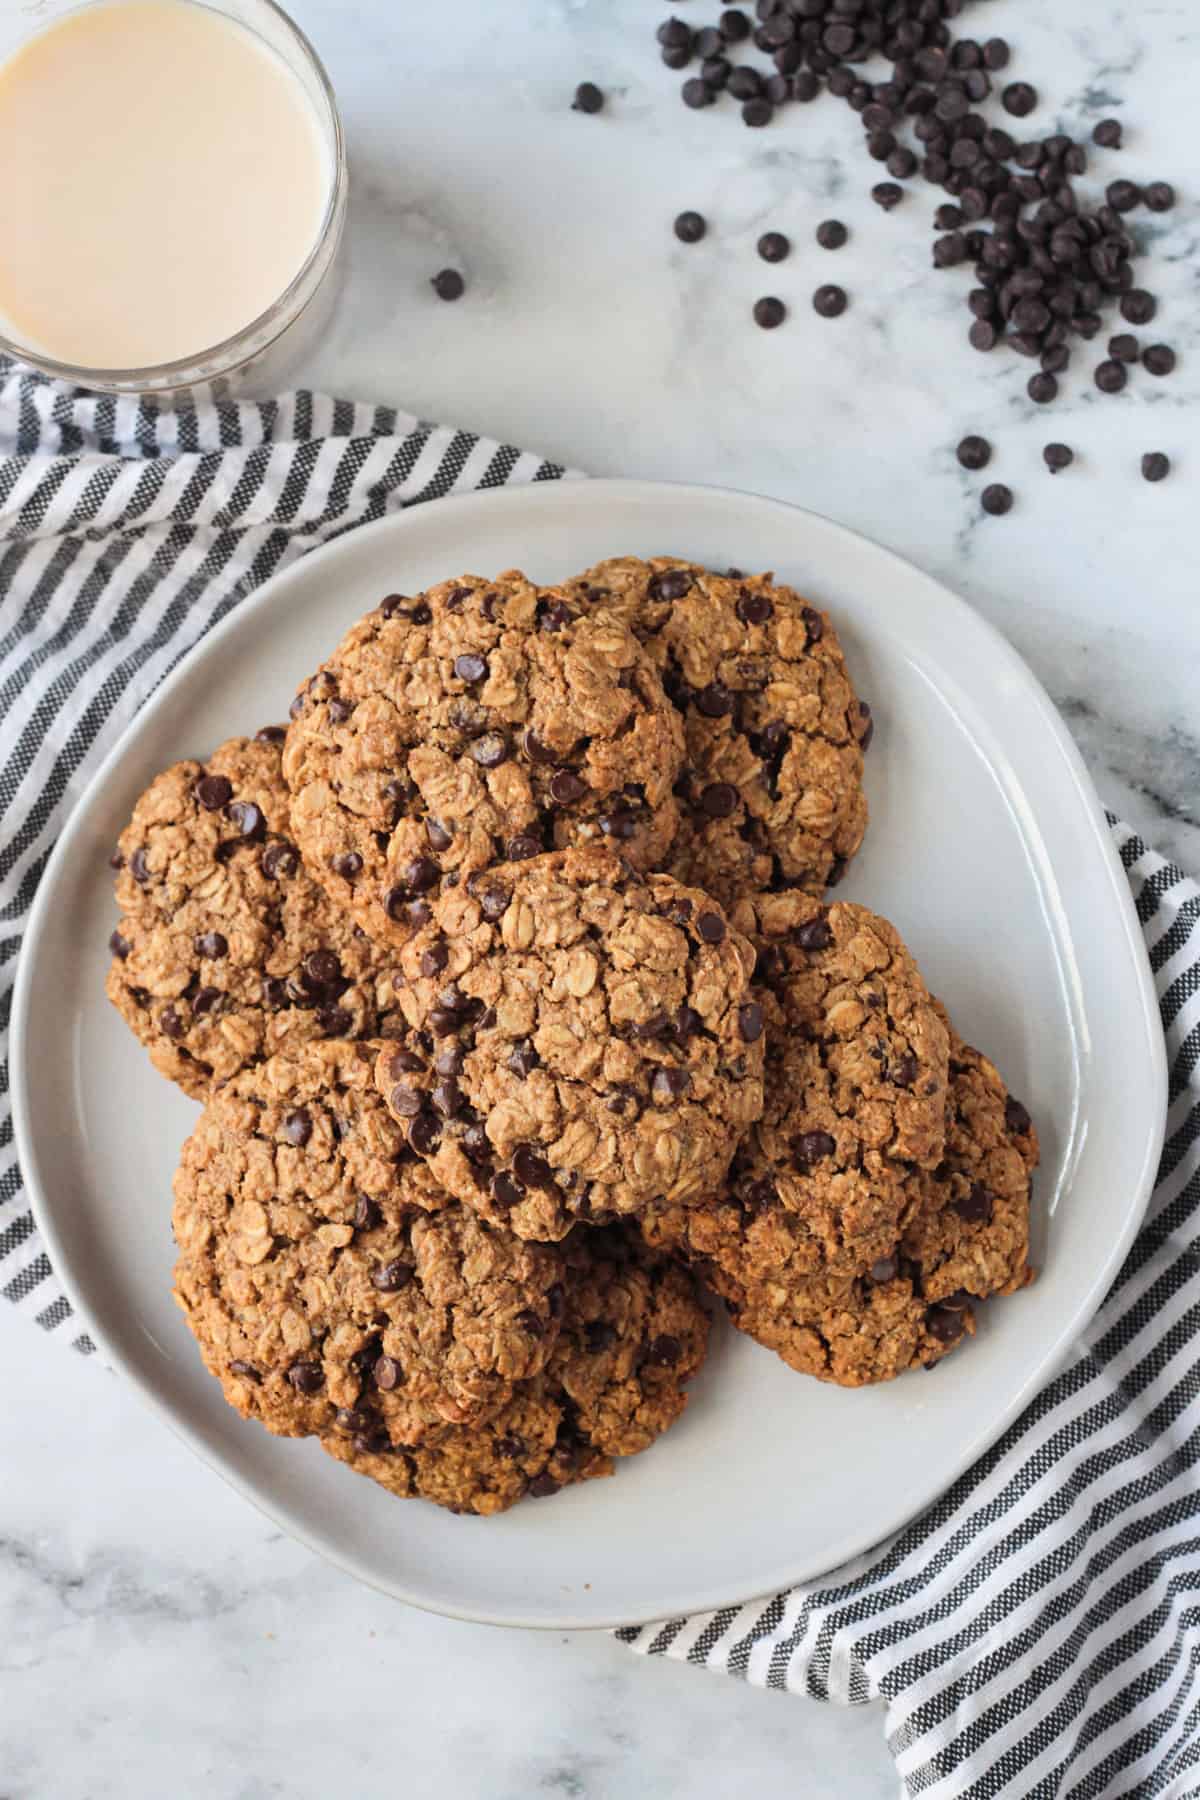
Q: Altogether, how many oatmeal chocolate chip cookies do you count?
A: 8